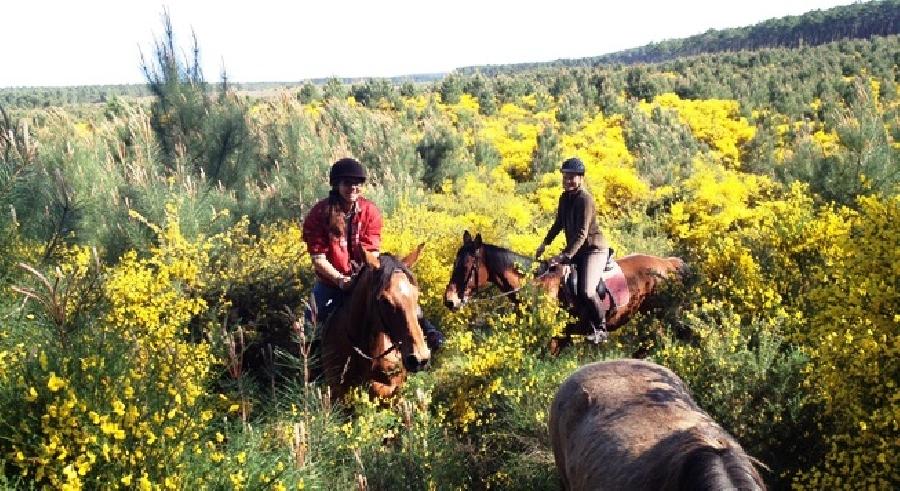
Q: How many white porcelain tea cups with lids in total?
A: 0